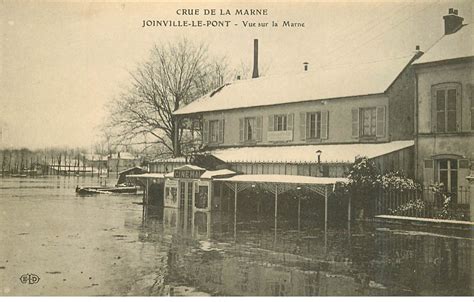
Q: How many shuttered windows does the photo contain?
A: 7